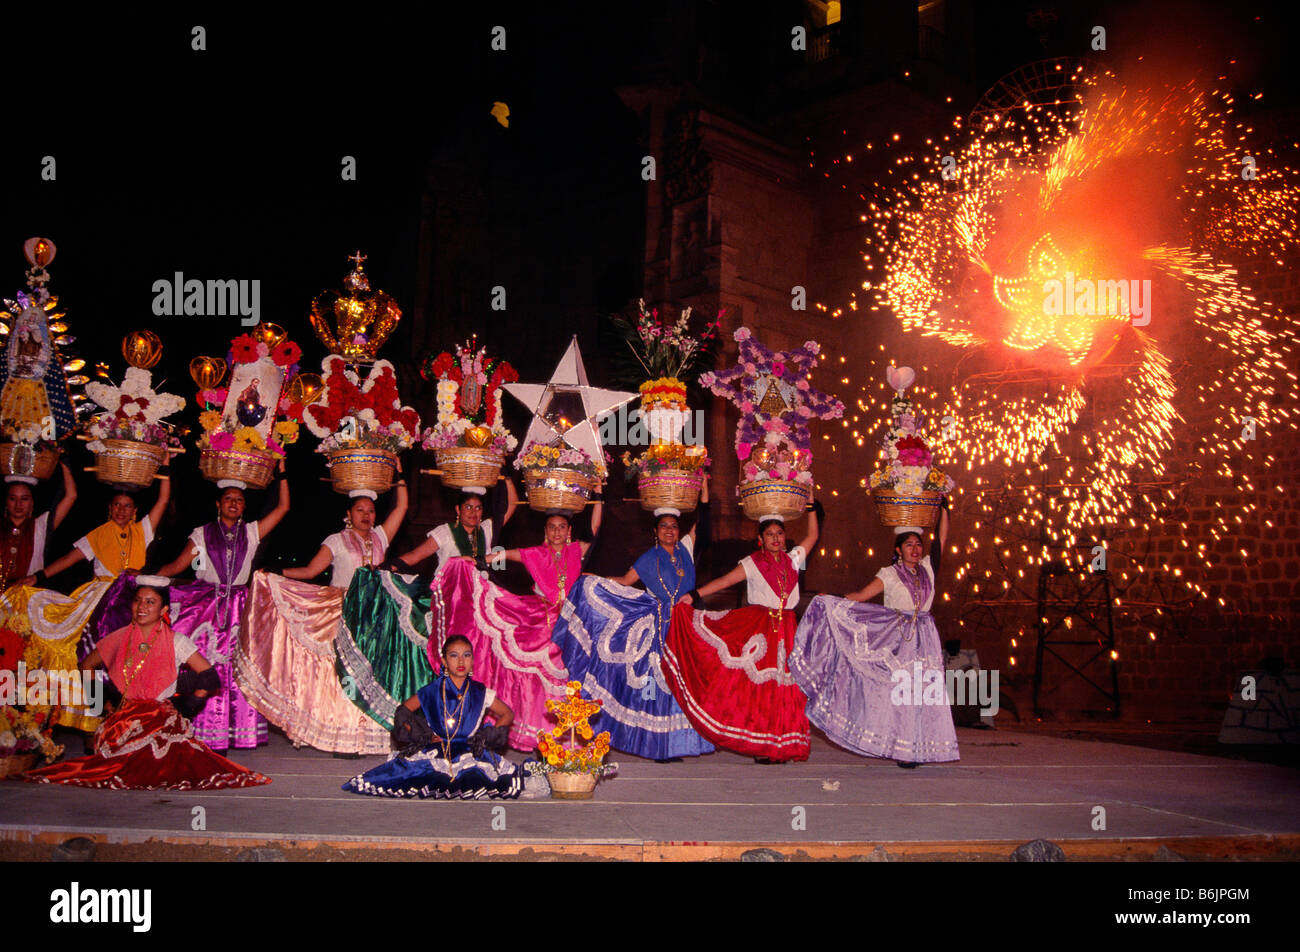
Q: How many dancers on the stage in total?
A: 11